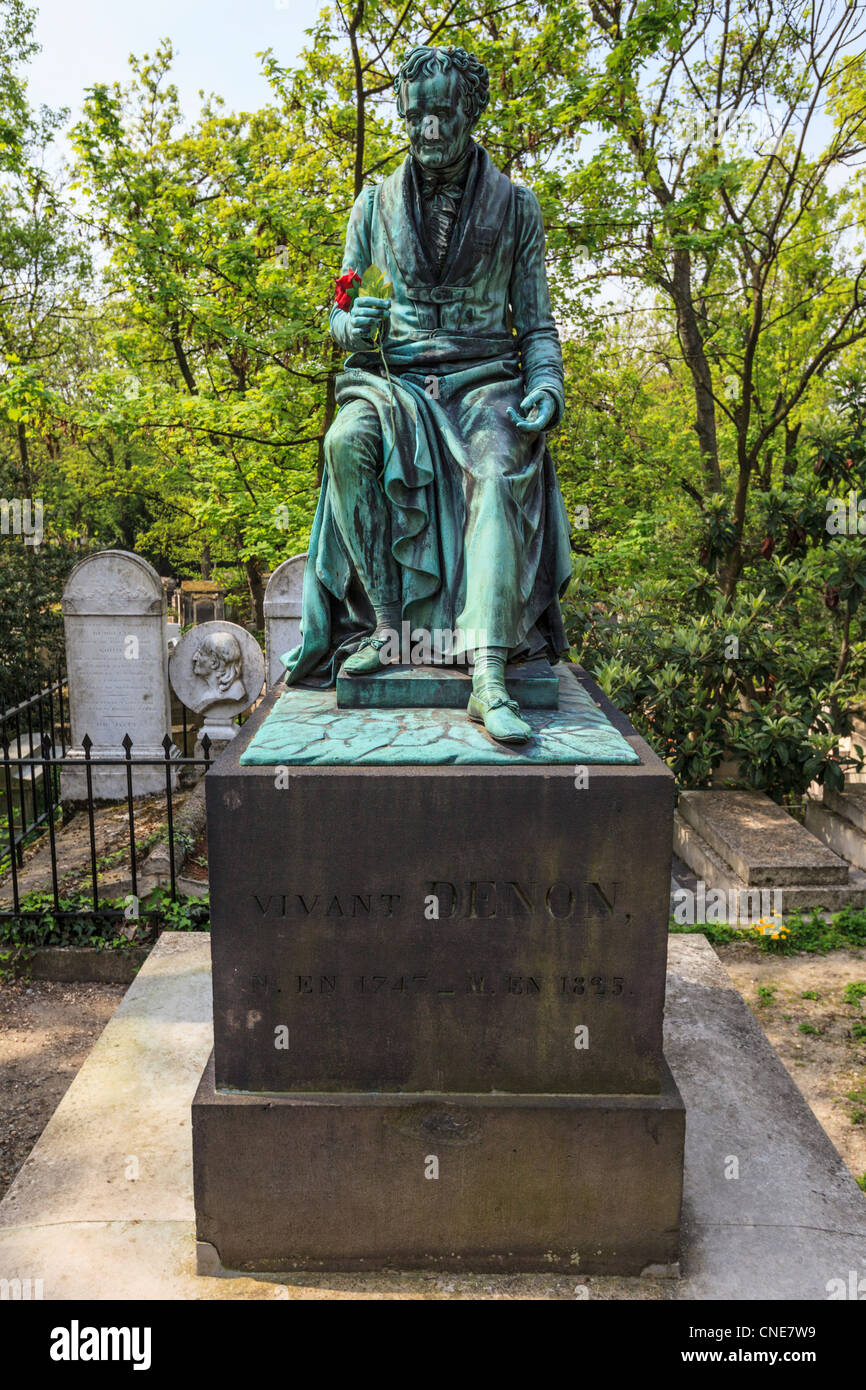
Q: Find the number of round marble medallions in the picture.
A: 1